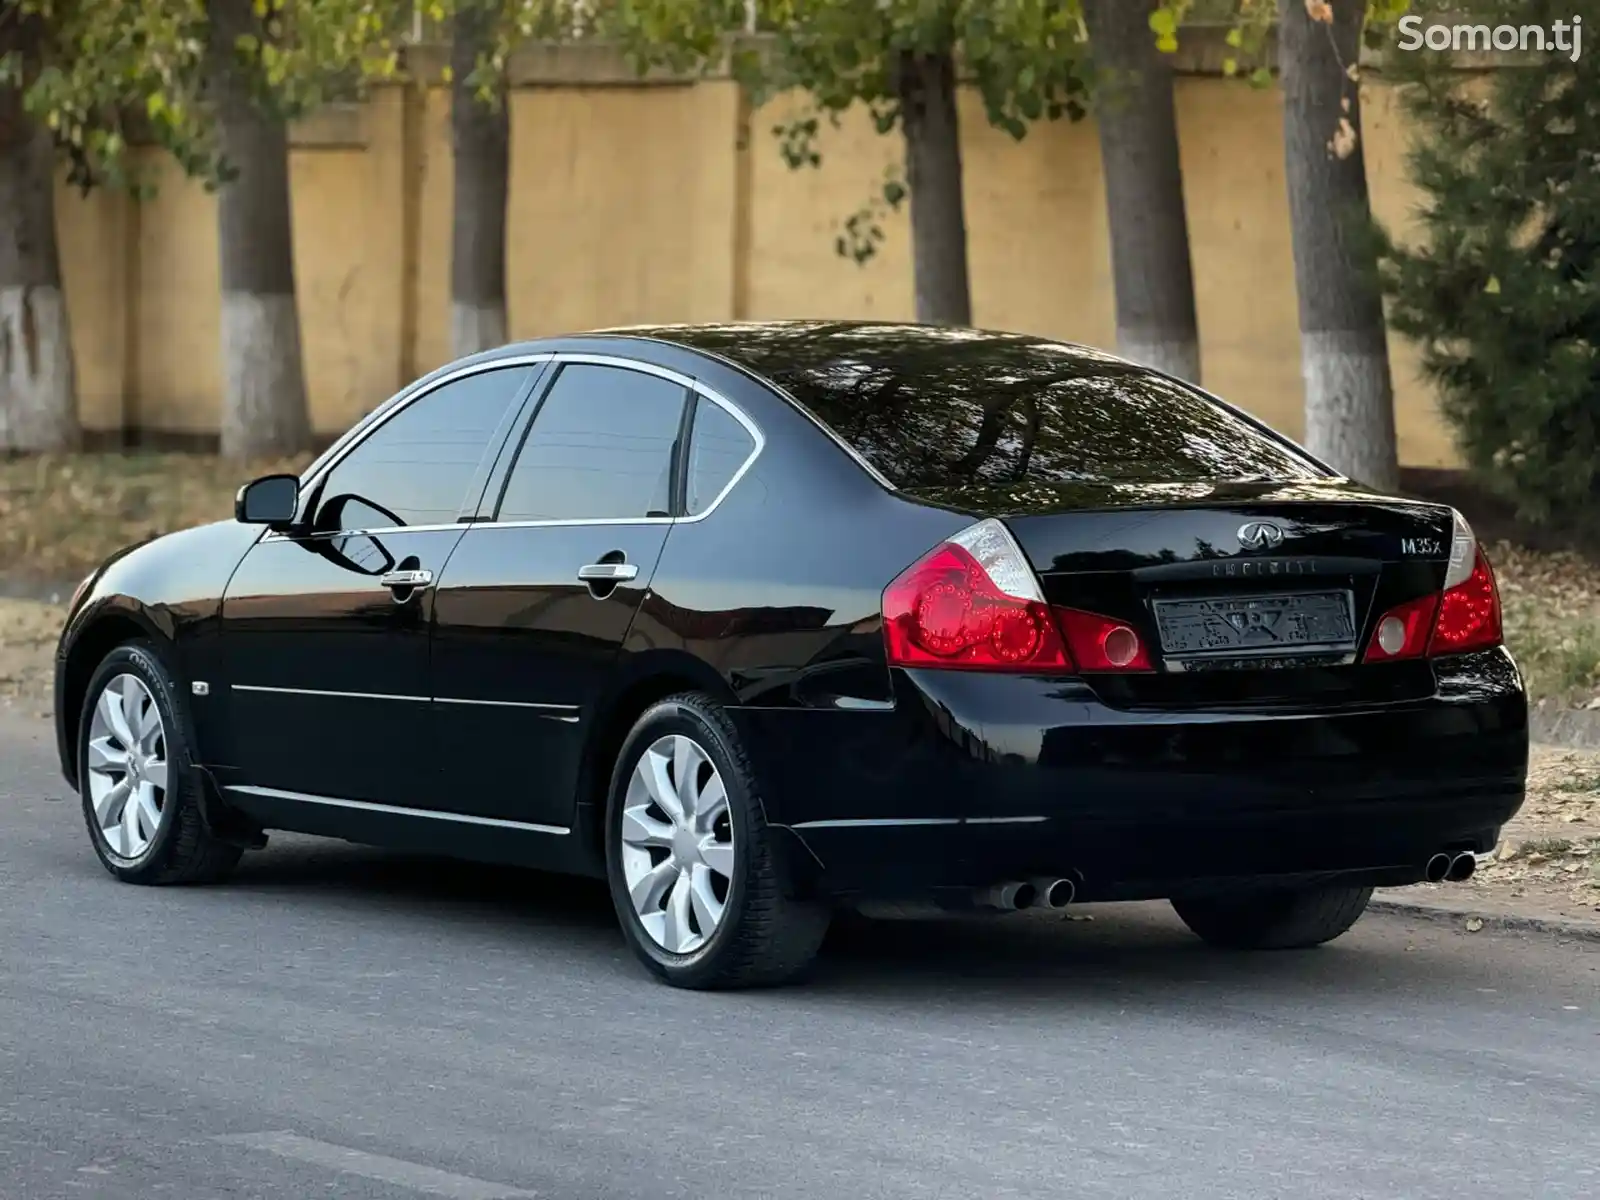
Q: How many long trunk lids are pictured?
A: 1